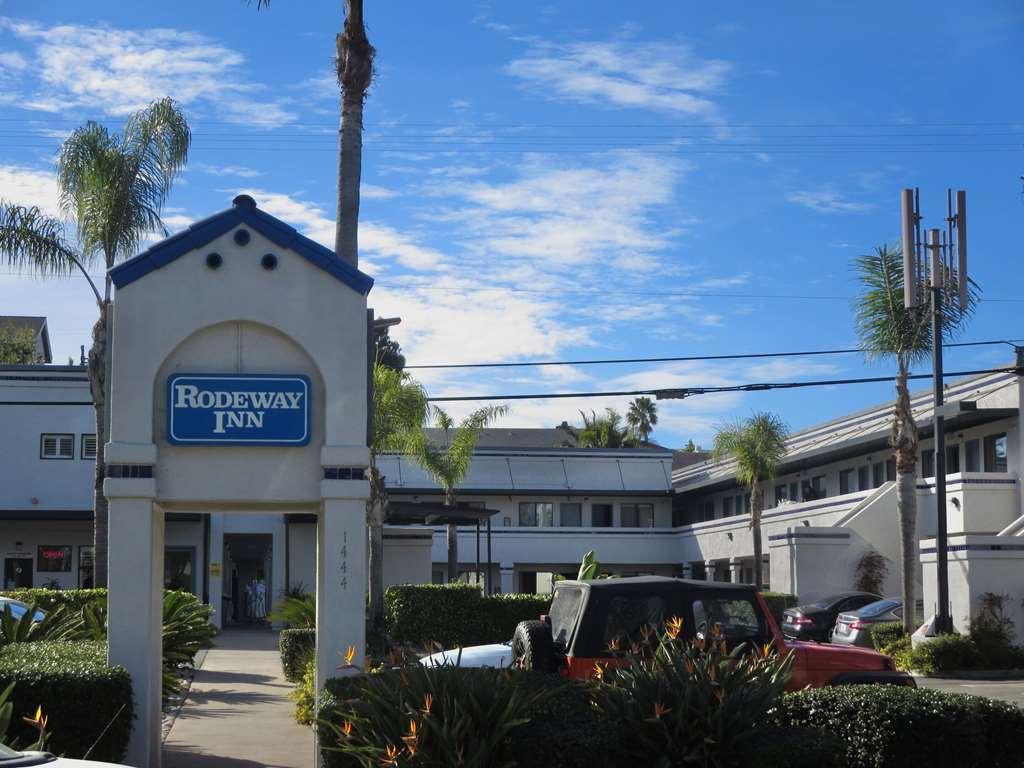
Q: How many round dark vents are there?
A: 3